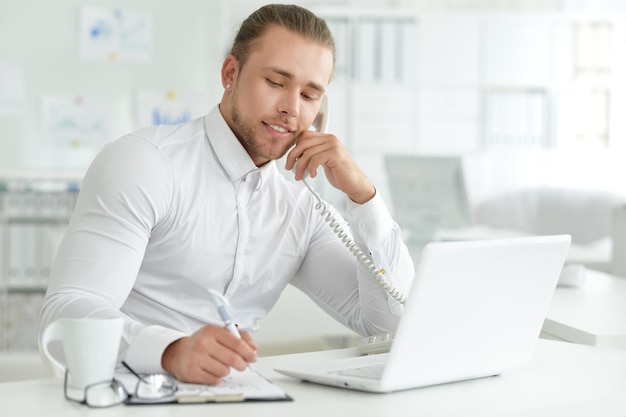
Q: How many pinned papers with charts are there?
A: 3